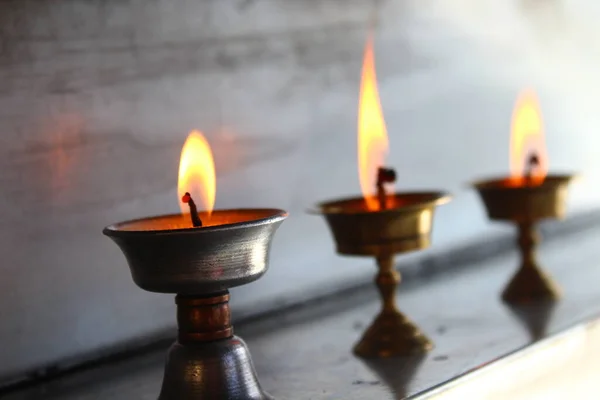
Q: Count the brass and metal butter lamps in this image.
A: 3